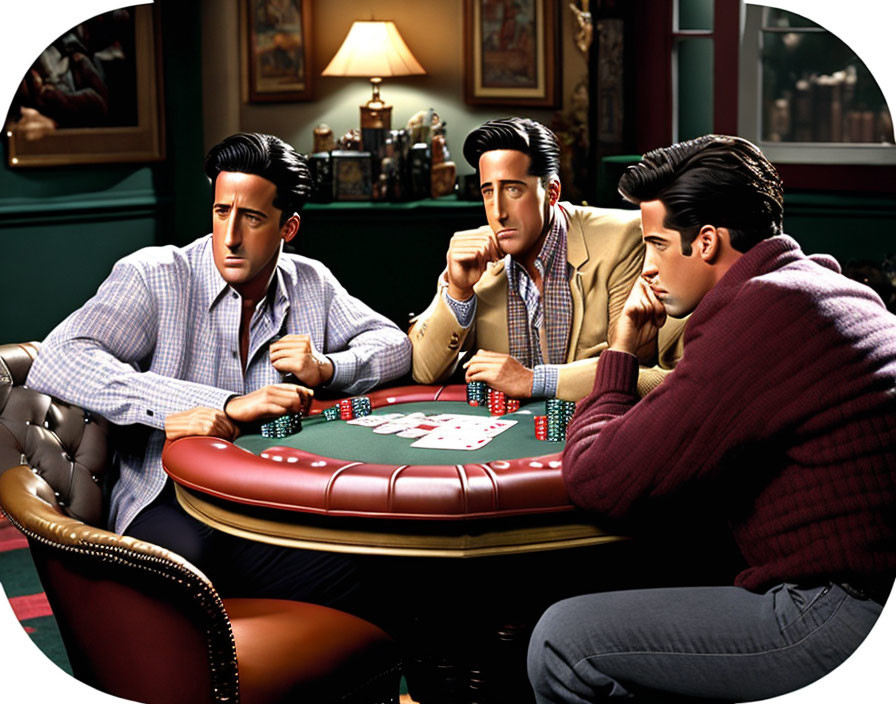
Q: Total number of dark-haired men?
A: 3